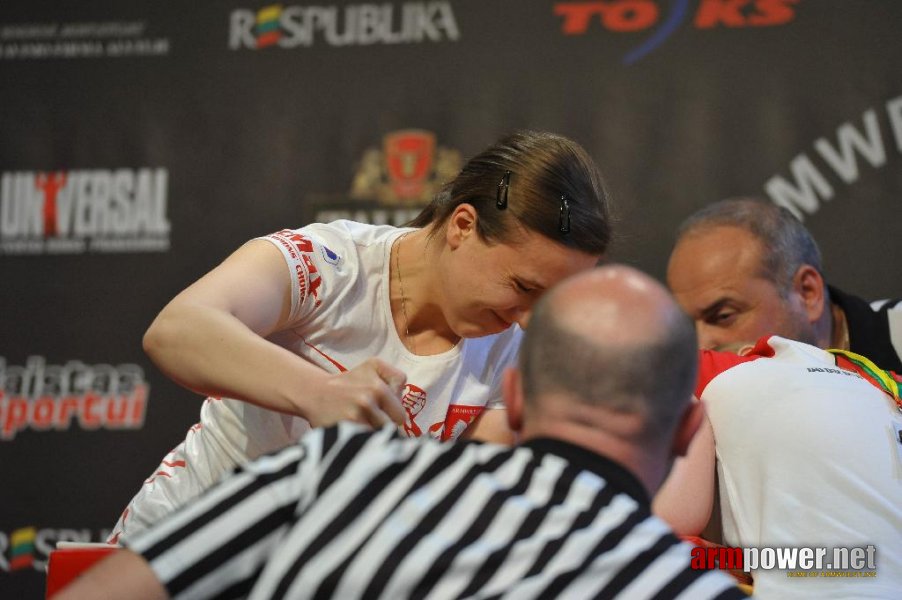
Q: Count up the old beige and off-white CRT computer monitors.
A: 0